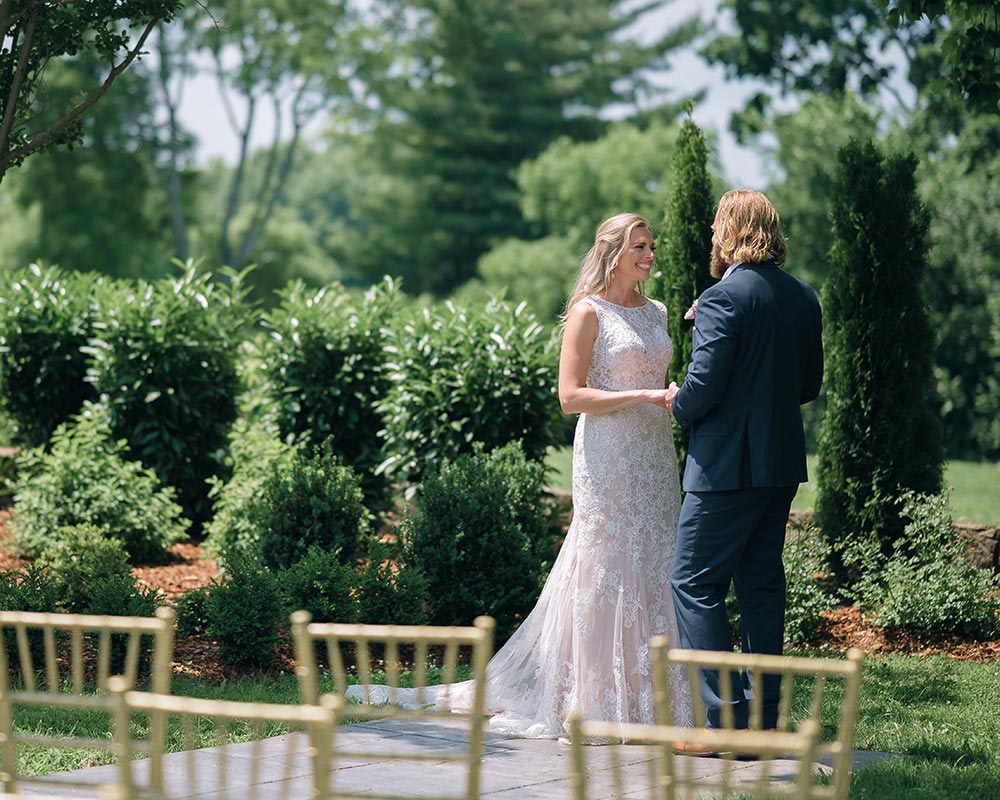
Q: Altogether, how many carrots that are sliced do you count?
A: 0